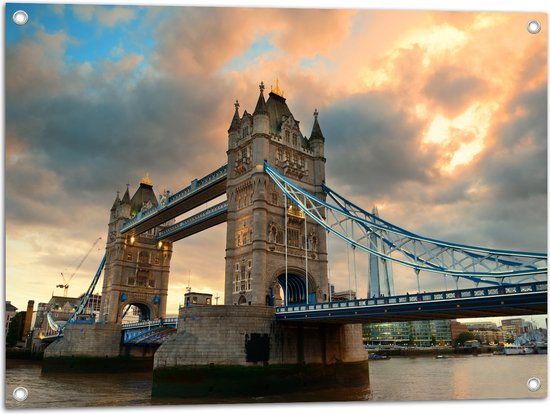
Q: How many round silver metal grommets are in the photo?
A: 4